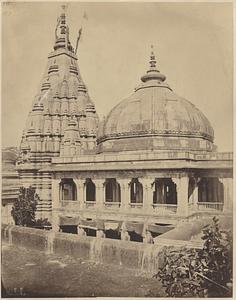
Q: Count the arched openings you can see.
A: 6